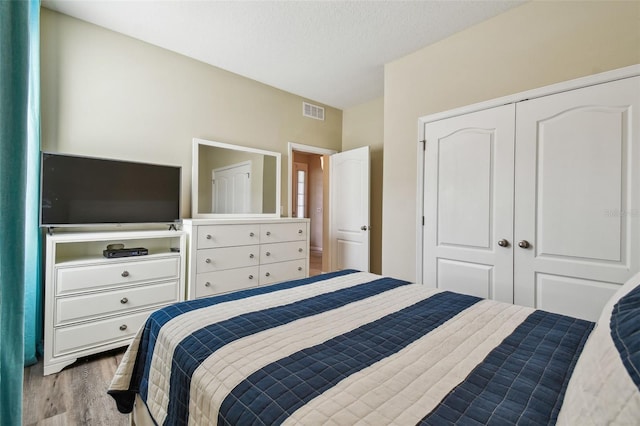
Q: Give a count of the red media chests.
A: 0